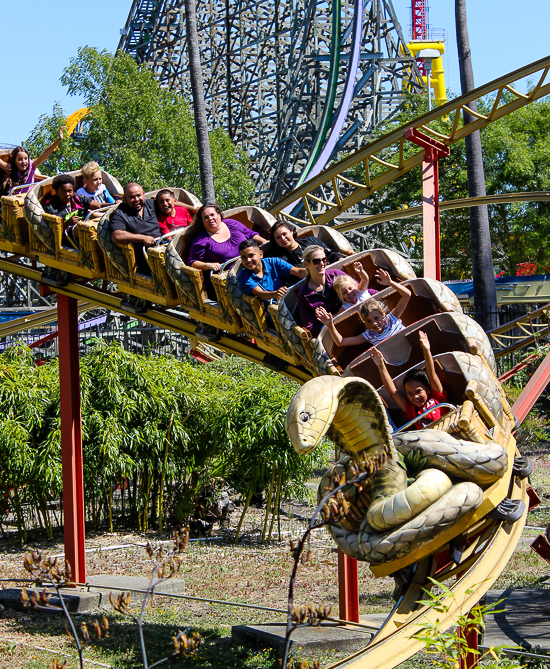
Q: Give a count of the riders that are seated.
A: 12